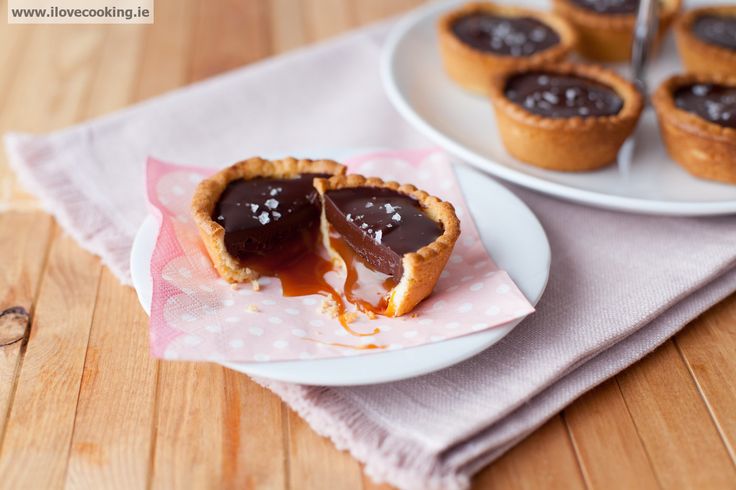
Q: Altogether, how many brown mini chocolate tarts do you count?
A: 6